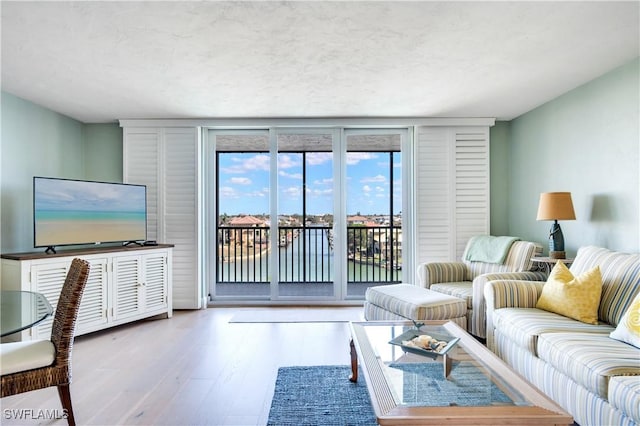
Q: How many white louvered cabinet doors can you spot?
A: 4